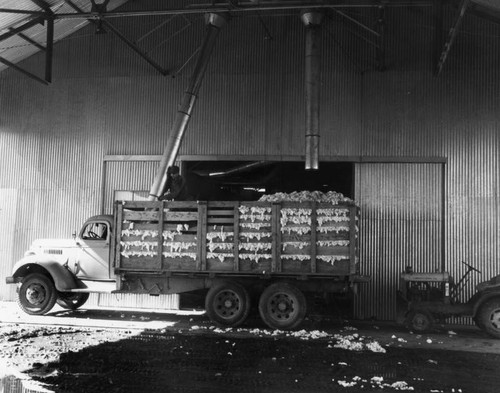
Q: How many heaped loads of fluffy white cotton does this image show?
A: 1